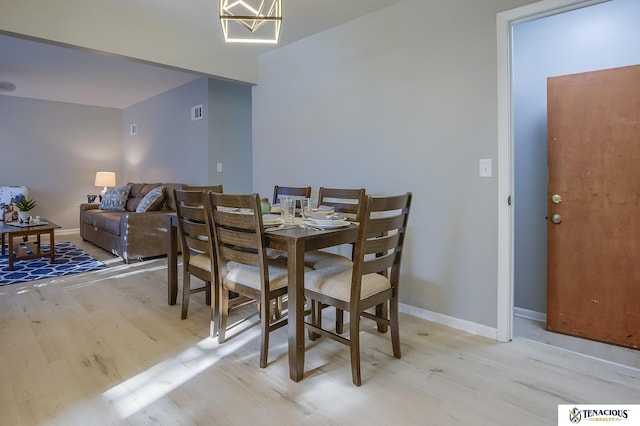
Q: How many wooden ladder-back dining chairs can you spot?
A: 6